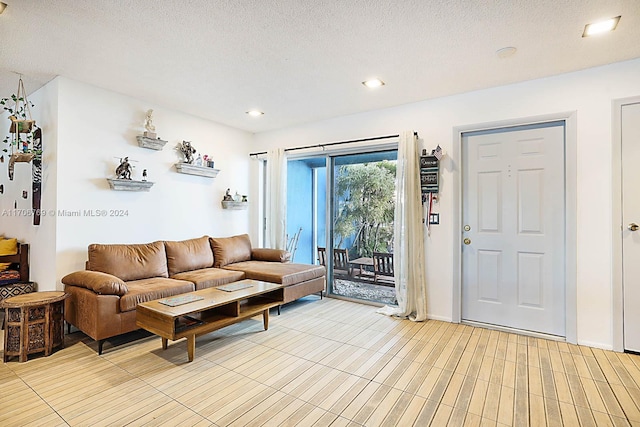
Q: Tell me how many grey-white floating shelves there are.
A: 4